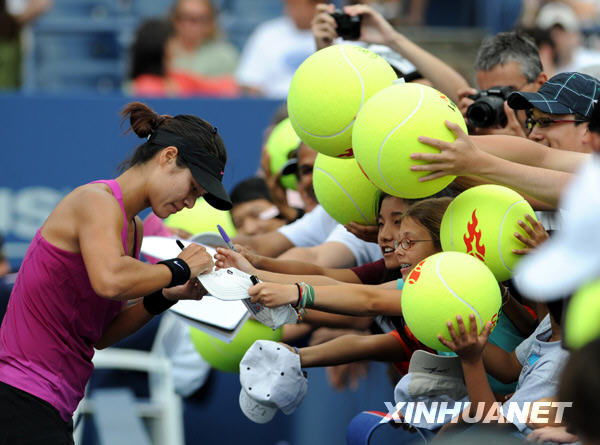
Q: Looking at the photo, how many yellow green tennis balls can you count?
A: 9